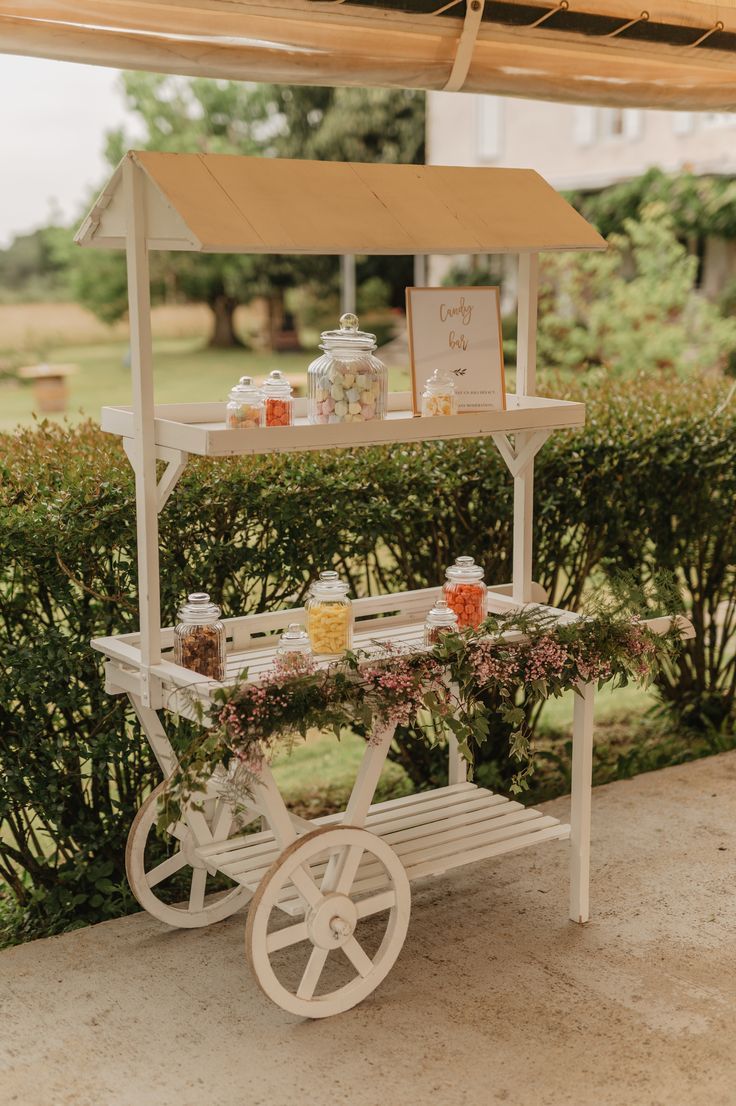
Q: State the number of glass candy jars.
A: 9